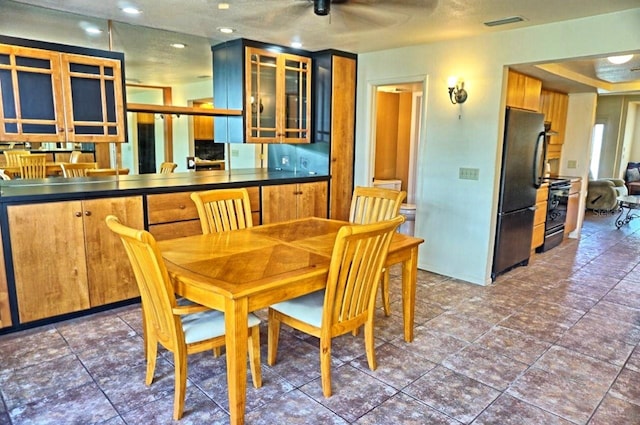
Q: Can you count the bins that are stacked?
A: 0